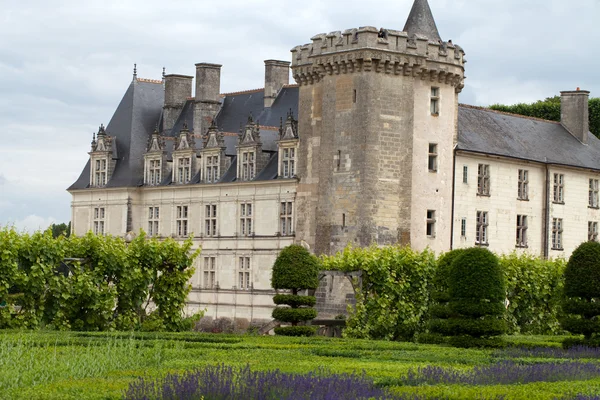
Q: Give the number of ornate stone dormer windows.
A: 6